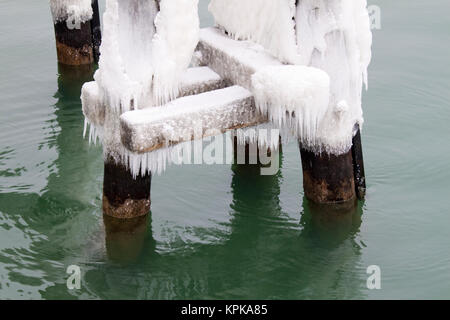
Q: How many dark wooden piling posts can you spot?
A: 4